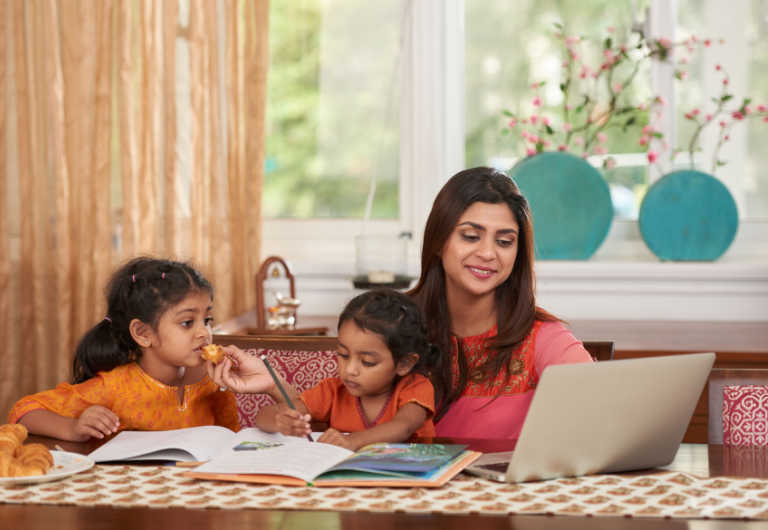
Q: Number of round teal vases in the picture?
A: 2